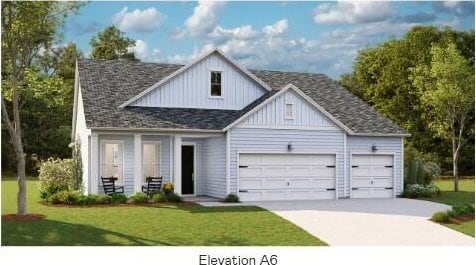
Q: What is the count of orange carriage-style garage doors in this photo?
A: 0